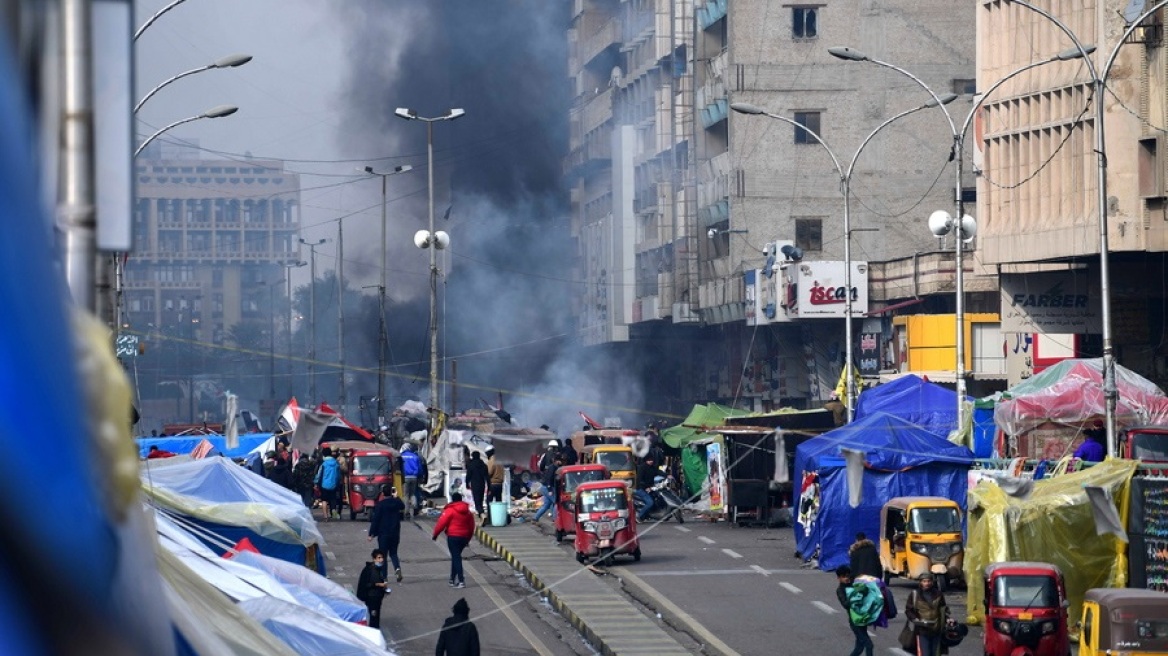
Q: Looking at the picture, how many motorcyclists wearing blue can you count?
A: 1